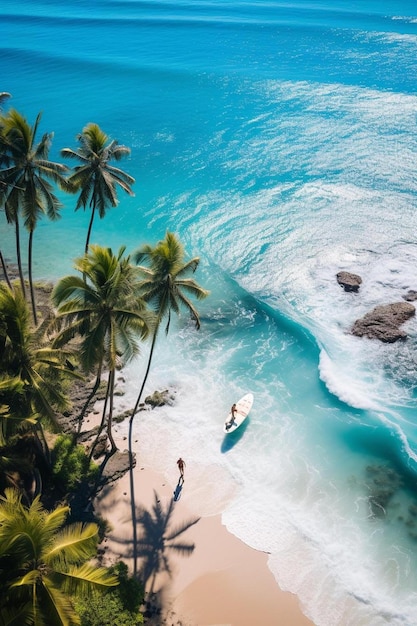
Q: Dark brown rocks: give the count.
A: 3